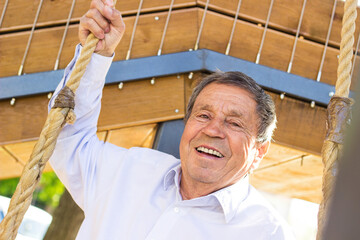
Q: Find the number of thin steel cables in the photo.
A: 11